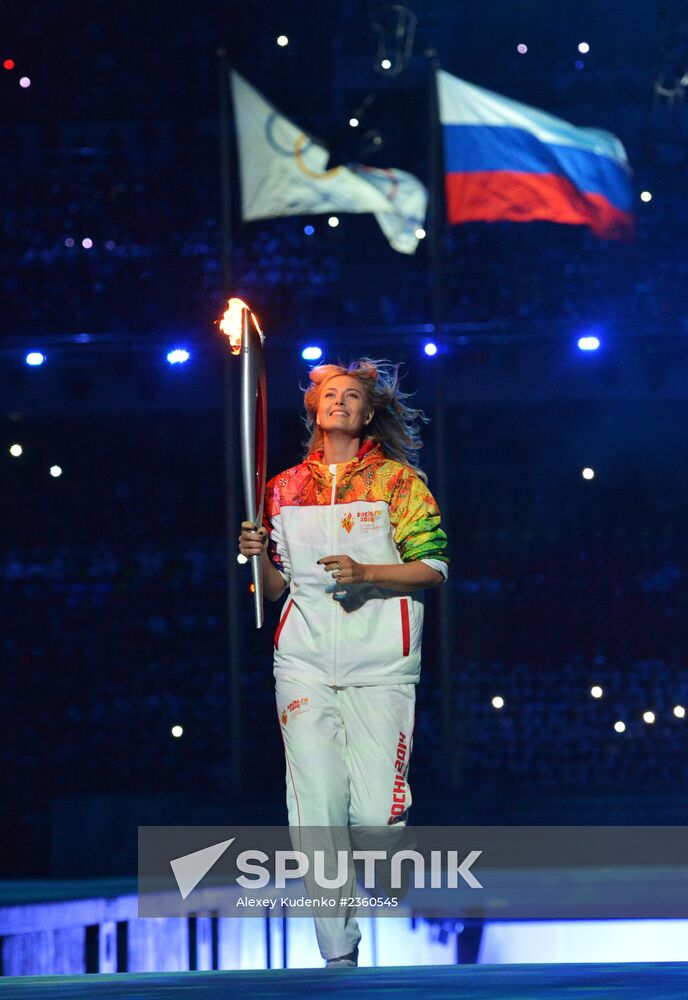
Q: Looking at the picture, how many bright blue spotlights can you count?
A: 5